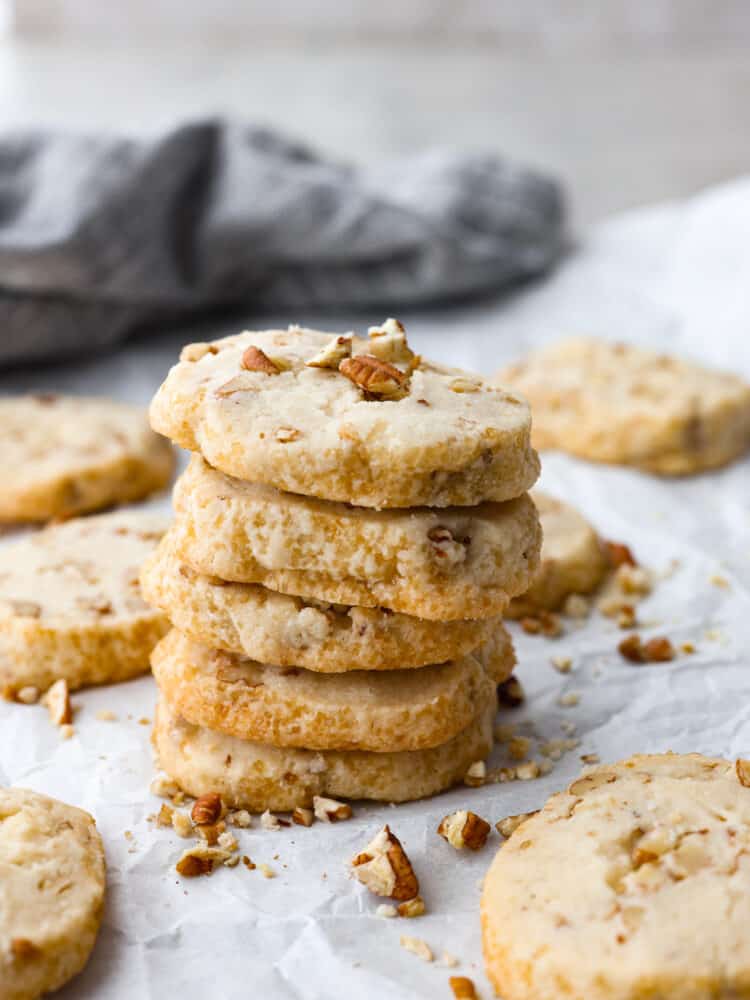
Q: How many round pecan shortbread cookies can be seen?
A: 11